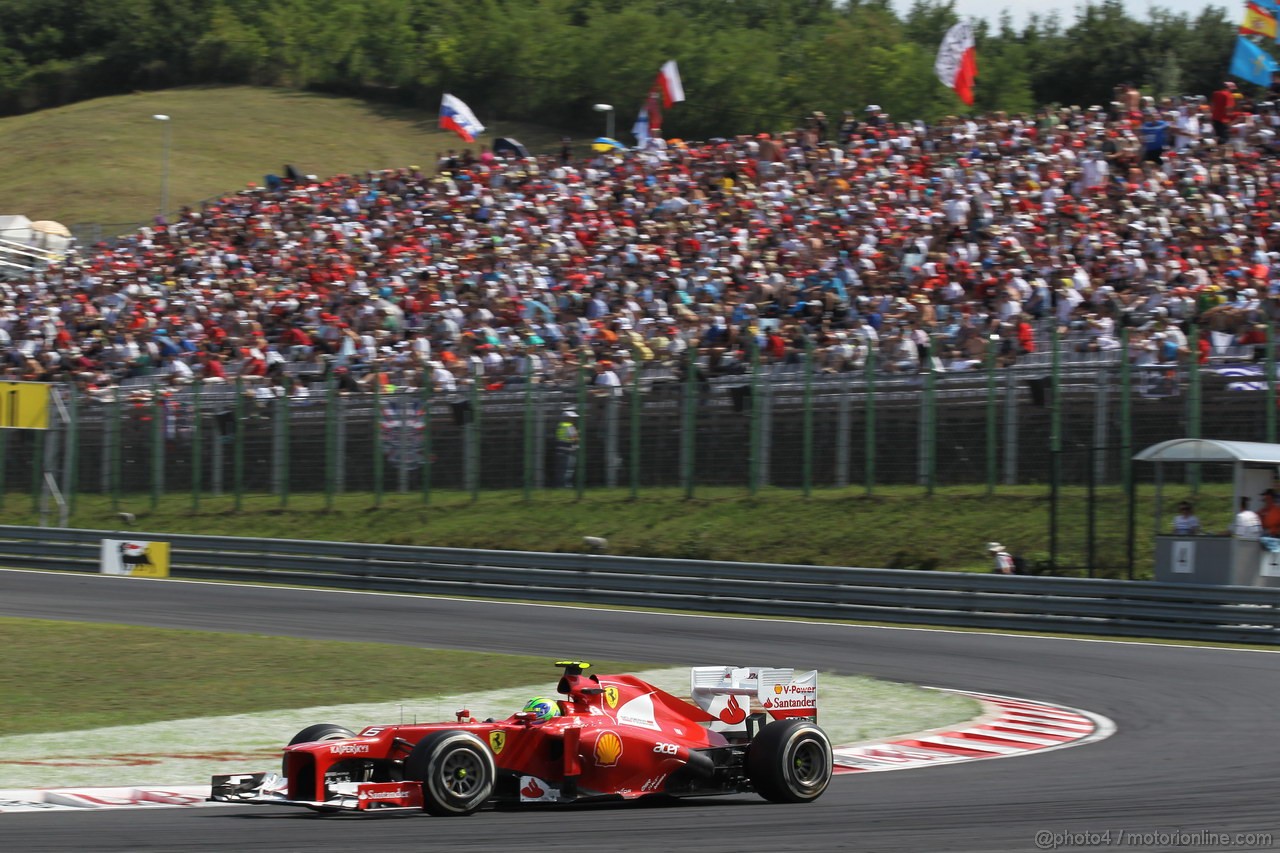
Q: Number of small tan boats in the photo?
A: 0